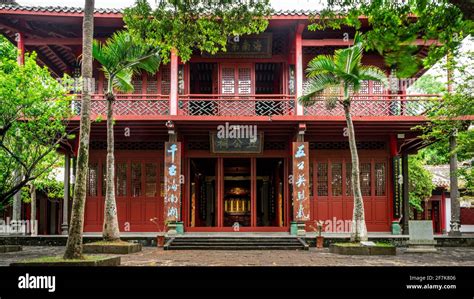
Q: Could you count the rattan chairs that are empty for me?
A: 0